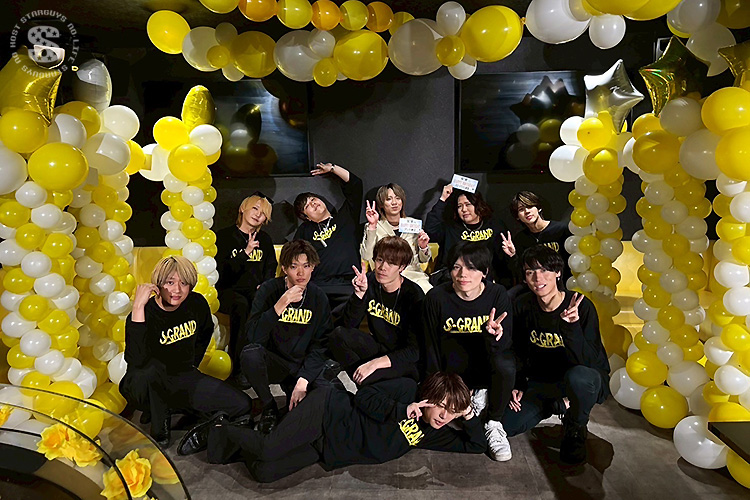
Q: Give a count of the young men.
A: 11